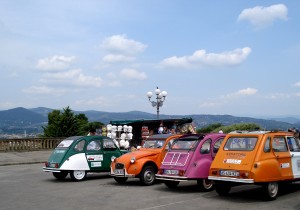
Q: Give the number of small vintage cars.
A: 4